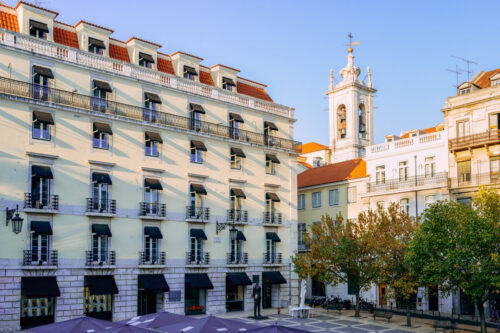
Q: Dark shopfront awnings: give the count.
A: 6